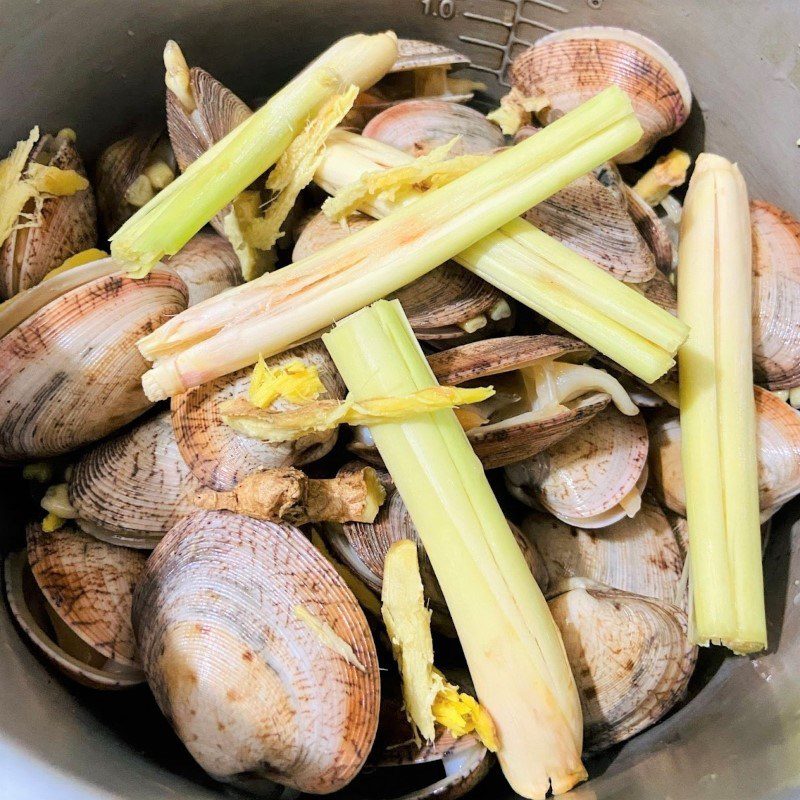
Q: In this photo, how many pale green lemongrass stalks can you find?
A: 5